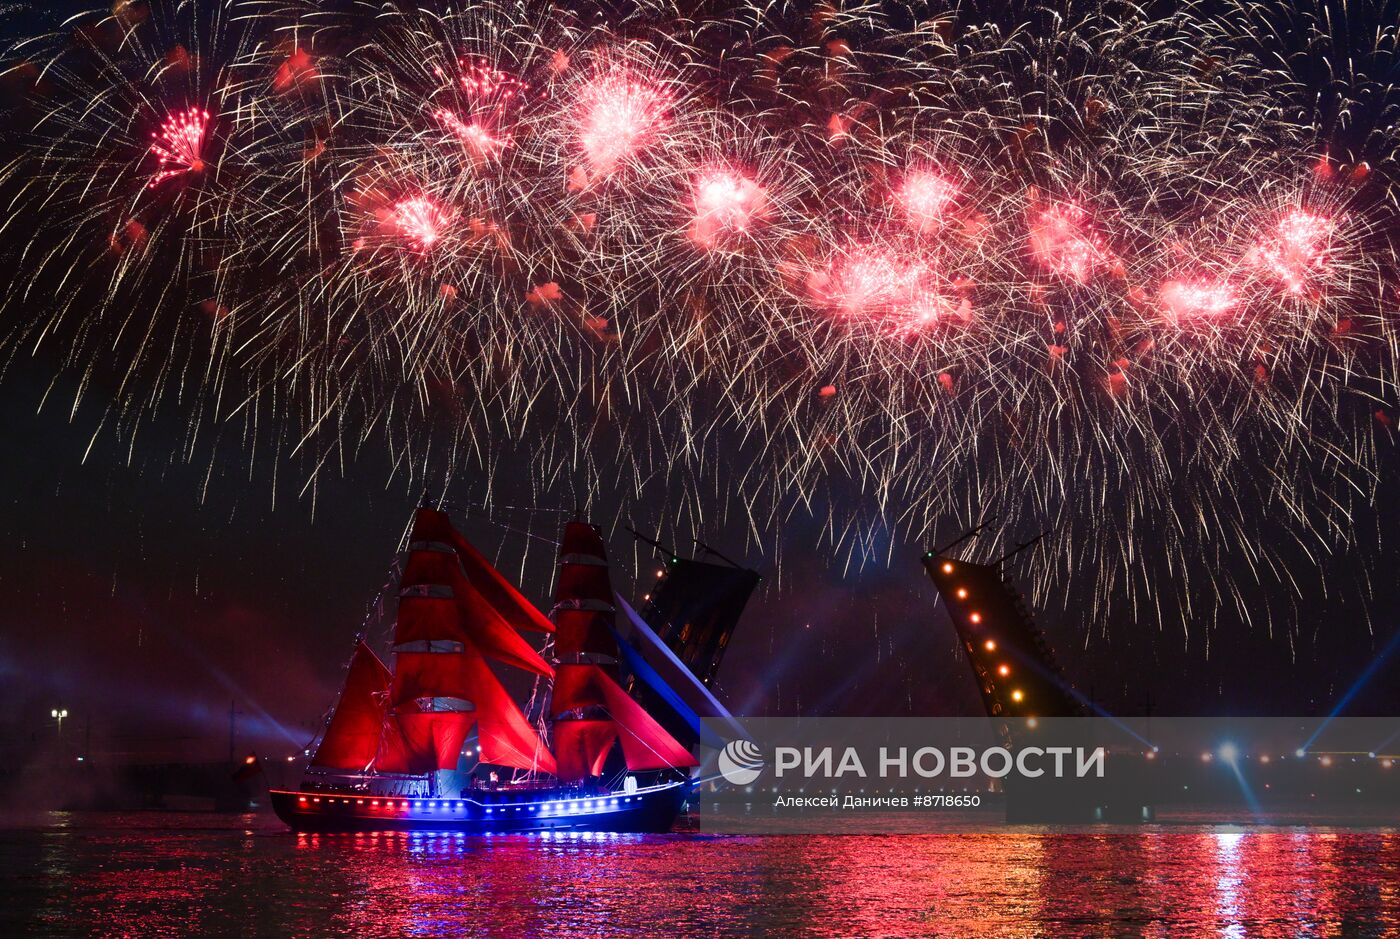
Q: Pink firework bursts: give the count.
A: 10